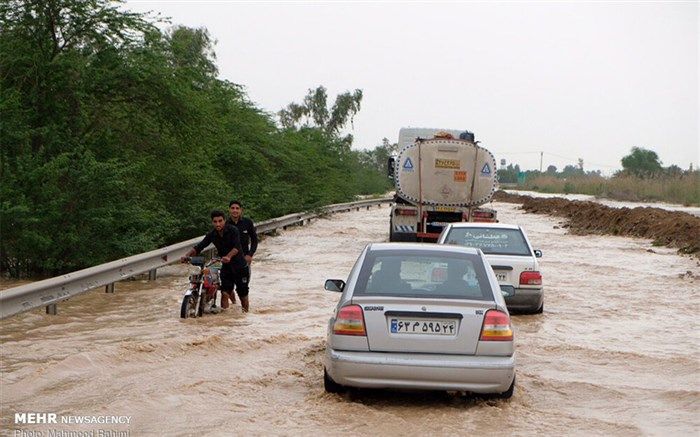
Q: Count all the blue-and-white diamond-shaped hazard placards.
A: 2